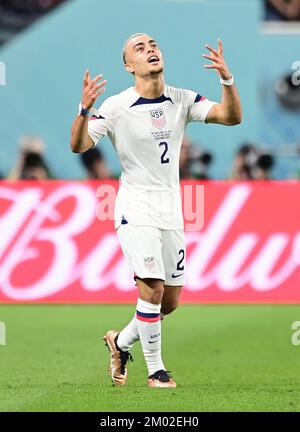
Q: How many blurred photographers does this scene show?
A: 4